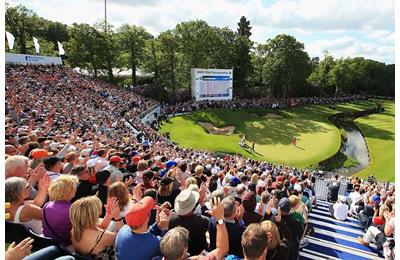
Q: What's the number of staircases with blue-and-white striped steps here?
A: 1